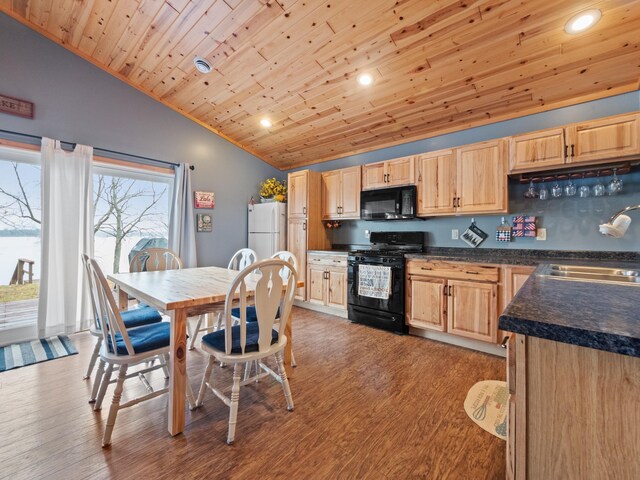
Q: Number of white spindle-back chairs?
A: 6